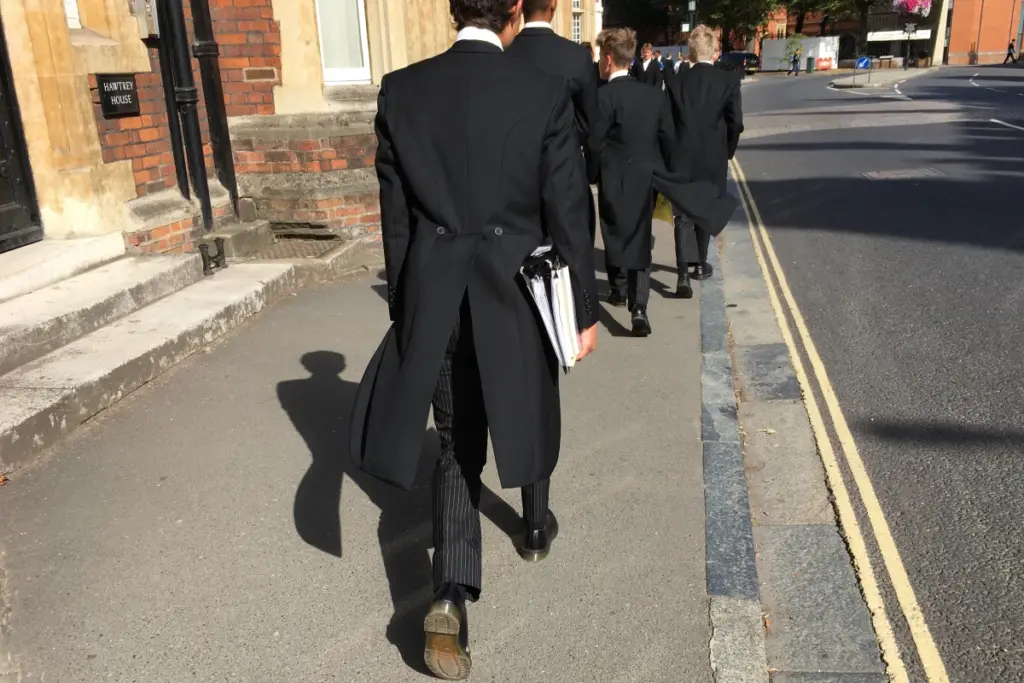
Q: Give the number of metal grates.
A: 1